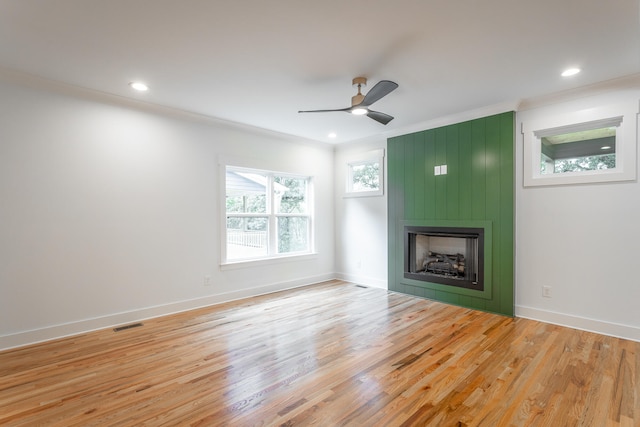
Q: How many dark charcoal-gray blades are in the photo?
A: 3